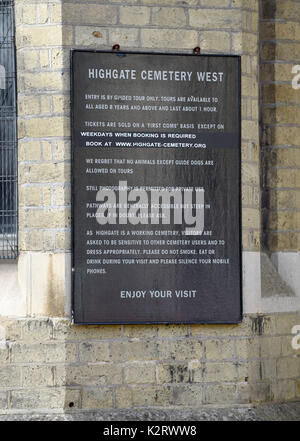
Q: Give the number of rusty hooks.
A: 2